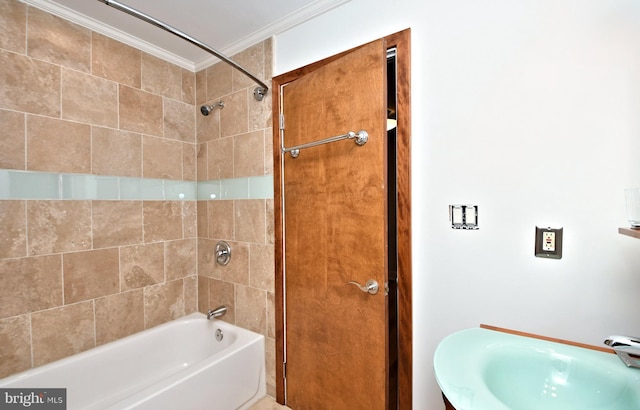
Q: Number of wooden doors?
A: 1